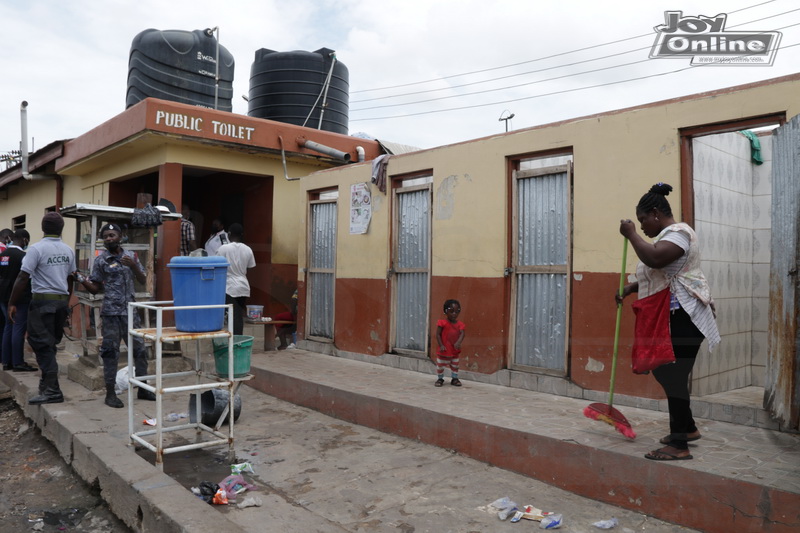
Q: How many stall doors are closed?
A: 3